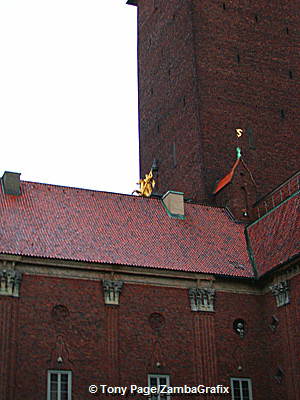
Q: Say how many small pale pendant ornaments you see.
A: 3